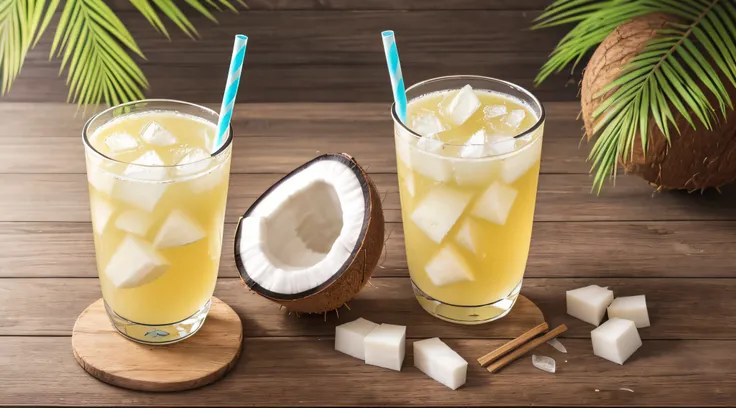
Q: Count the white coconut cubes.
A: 6